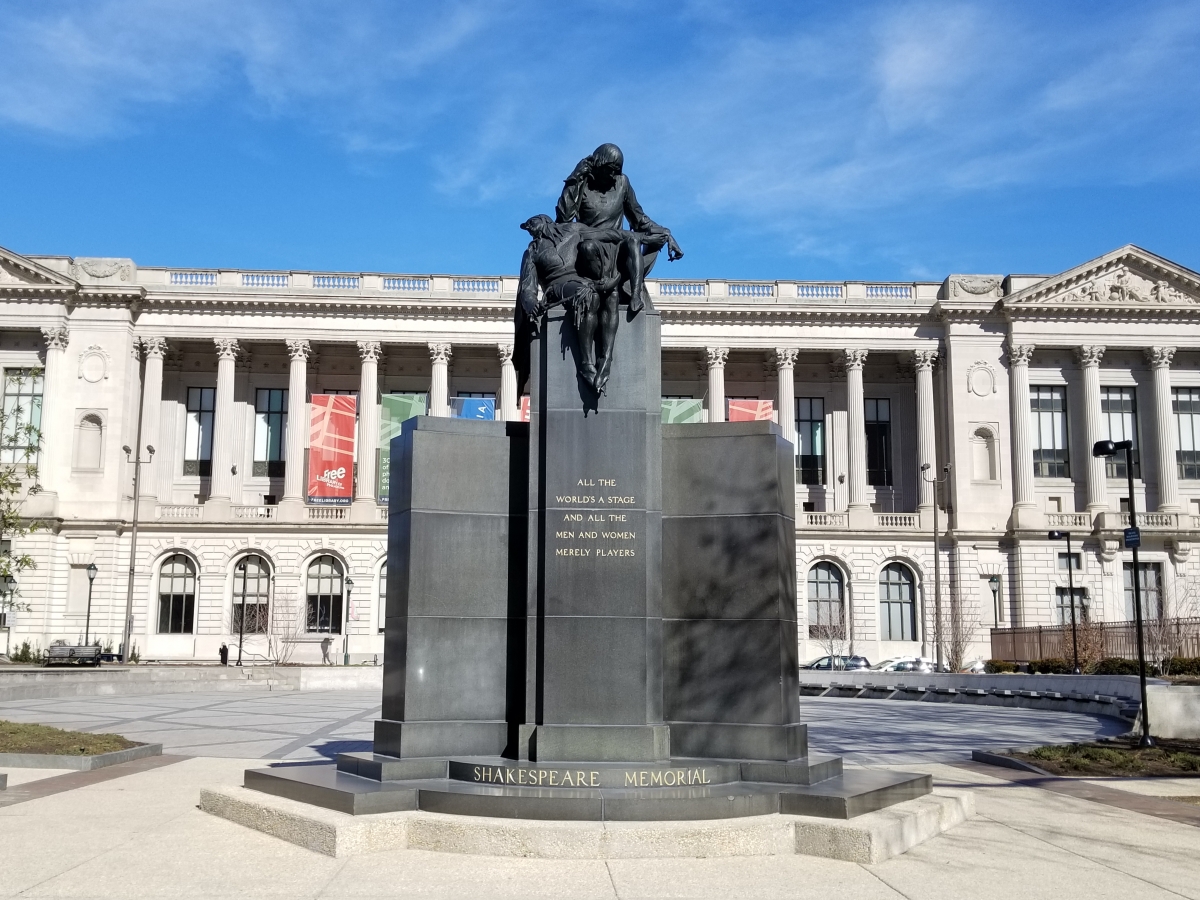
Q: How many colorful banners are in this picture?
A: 6